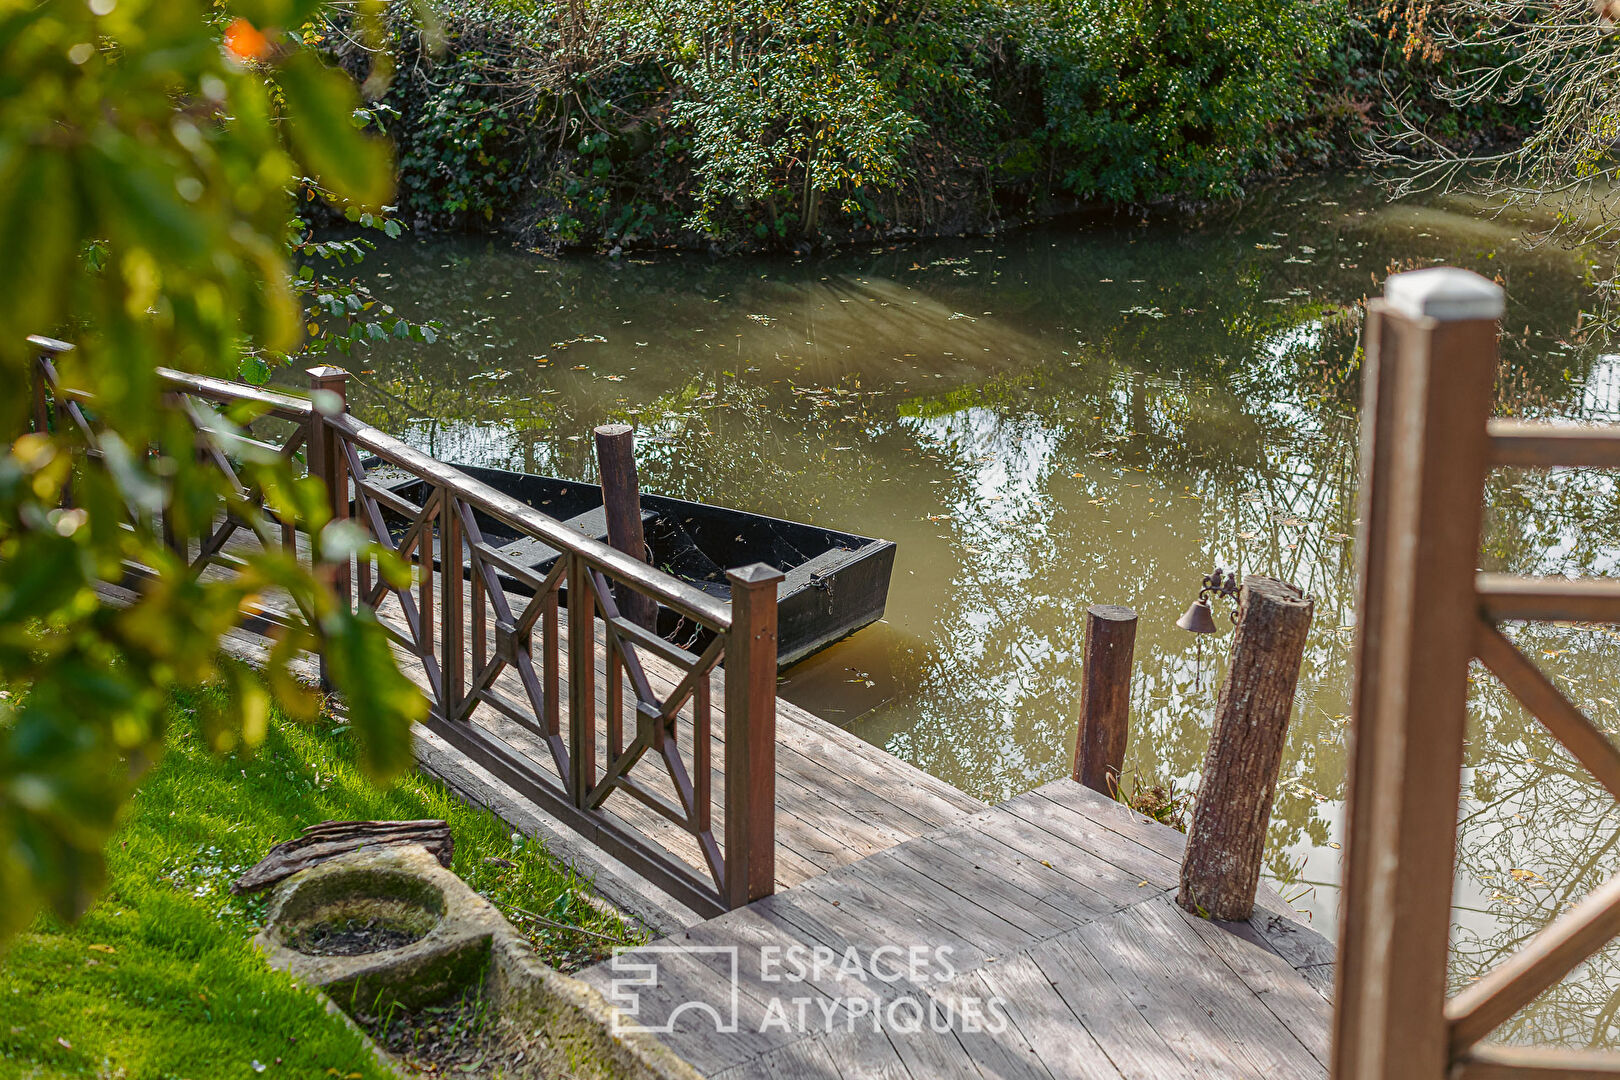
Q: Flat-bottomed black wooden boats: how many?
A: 1